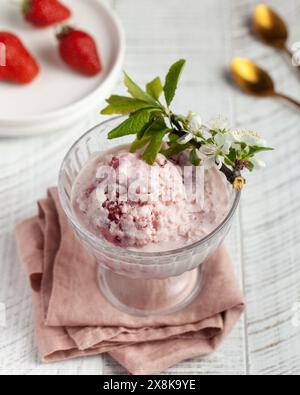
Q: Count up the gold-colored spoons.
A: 2